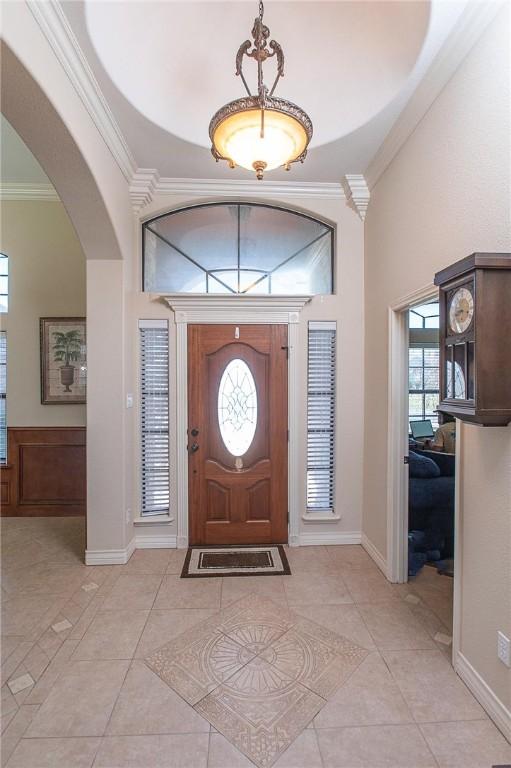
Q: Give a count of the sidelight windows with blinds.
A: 2